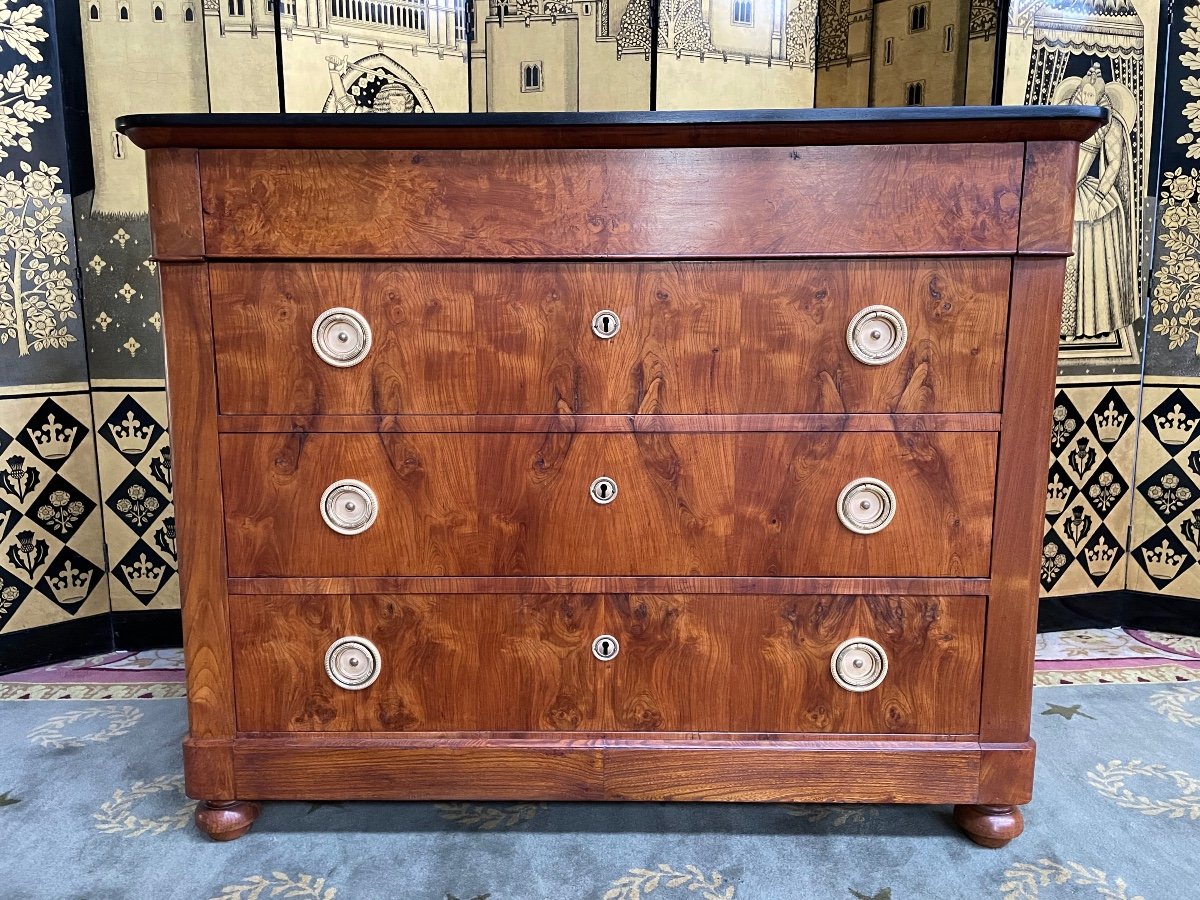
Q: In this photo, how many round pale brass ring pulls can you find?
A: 6